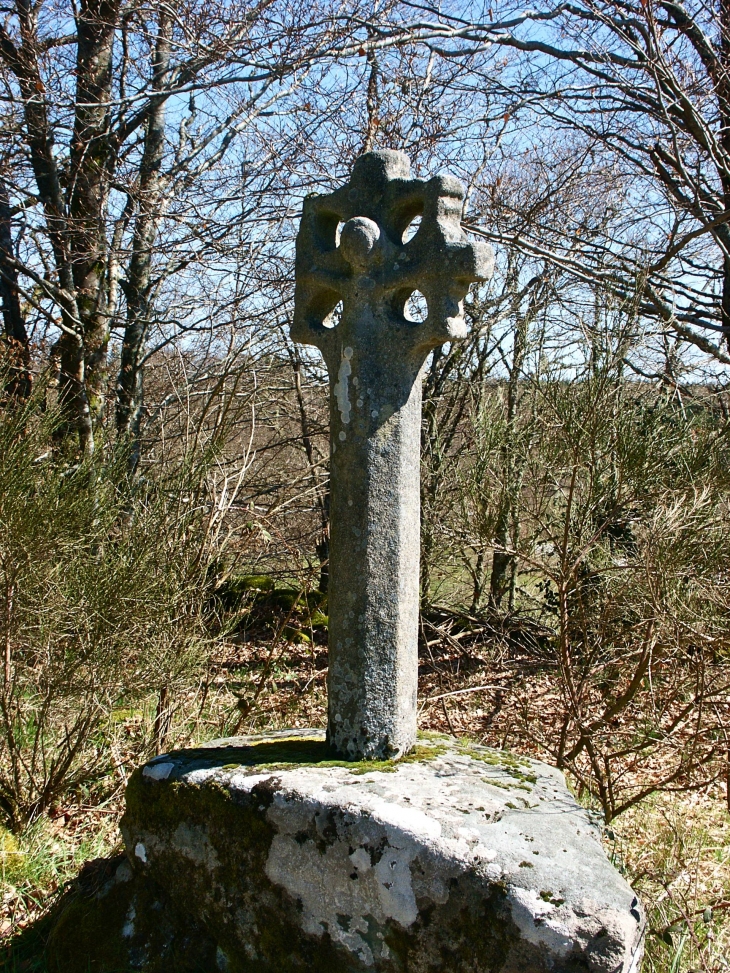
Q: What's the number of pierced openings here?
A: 4